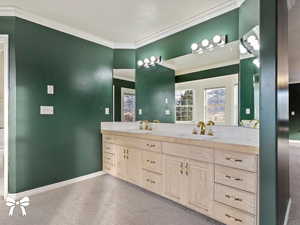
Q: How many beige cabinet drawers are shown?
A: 11